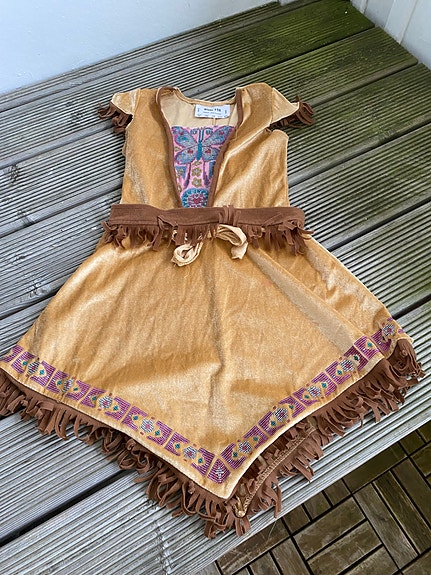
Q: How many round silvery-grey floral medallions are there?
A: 10